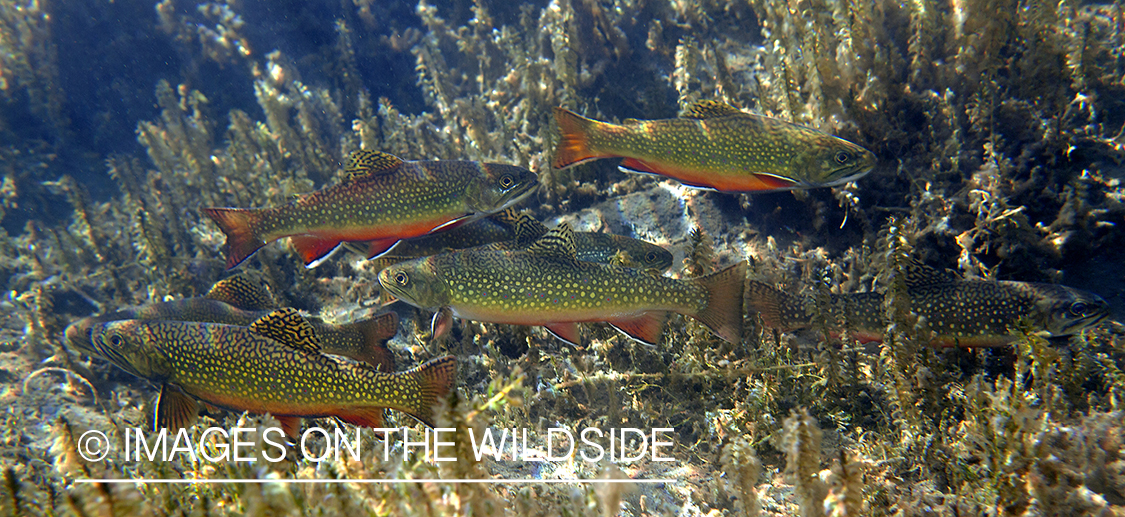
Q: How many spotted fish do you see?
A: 7